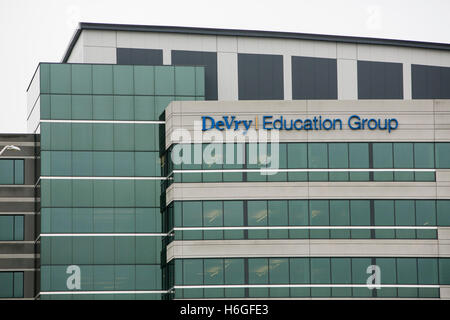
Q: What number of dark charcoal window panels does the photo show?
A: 6